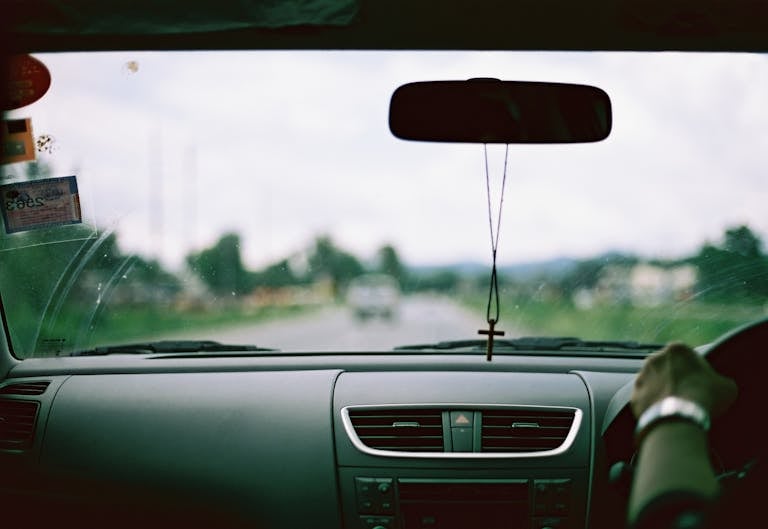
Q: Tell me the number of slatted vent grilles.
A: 4